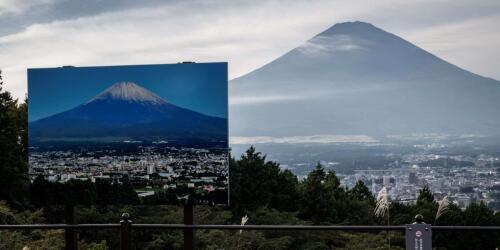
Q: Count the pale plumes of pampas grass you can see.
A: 3